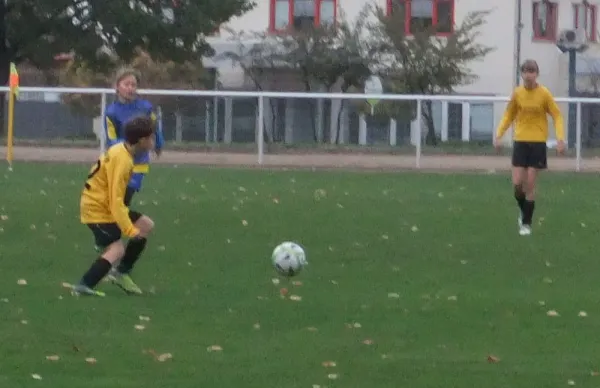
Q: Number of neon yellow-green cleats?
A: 2